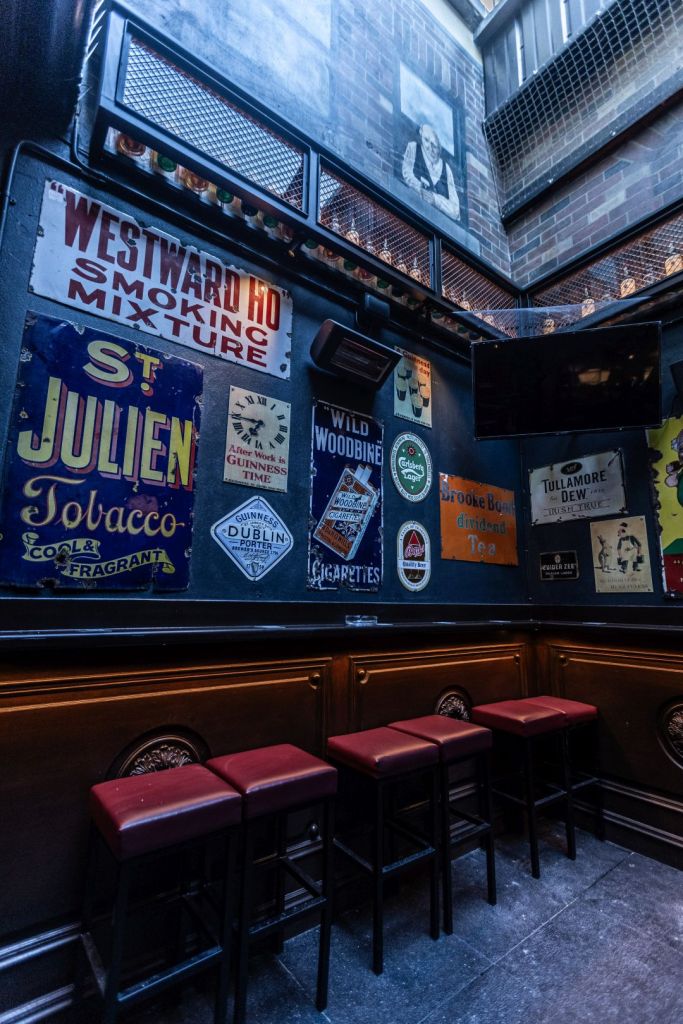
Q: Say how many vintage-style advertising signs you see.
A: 13